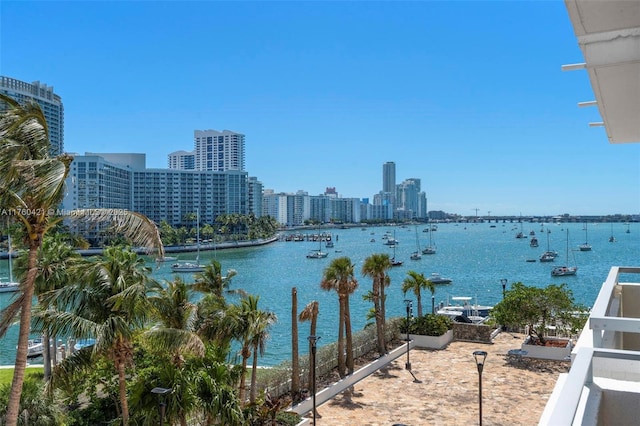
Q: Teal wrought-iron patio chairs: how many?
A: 0